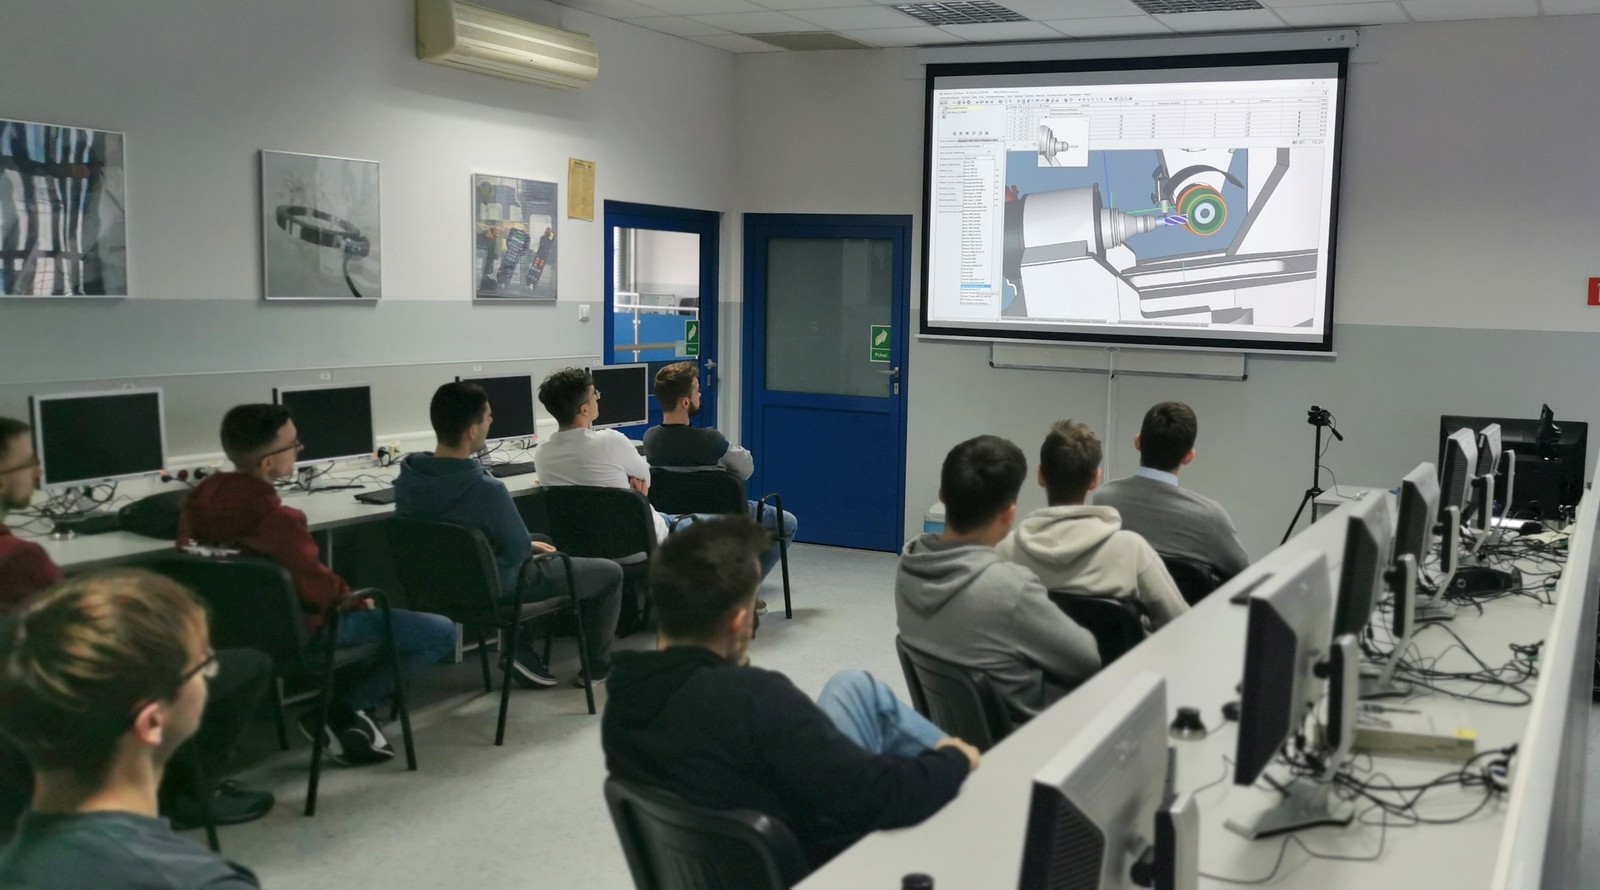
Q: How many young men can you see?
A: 10